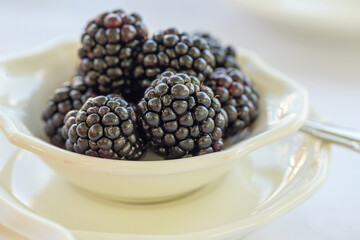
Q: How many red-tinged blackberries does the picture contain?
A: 2